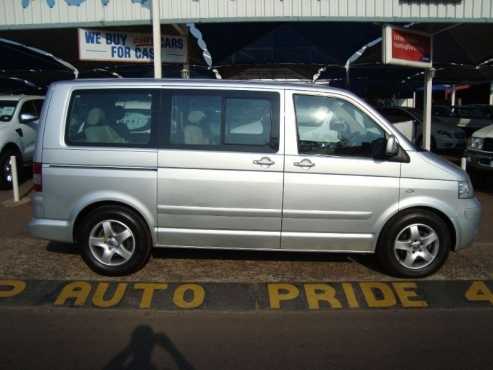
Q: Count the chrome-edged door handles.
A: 2